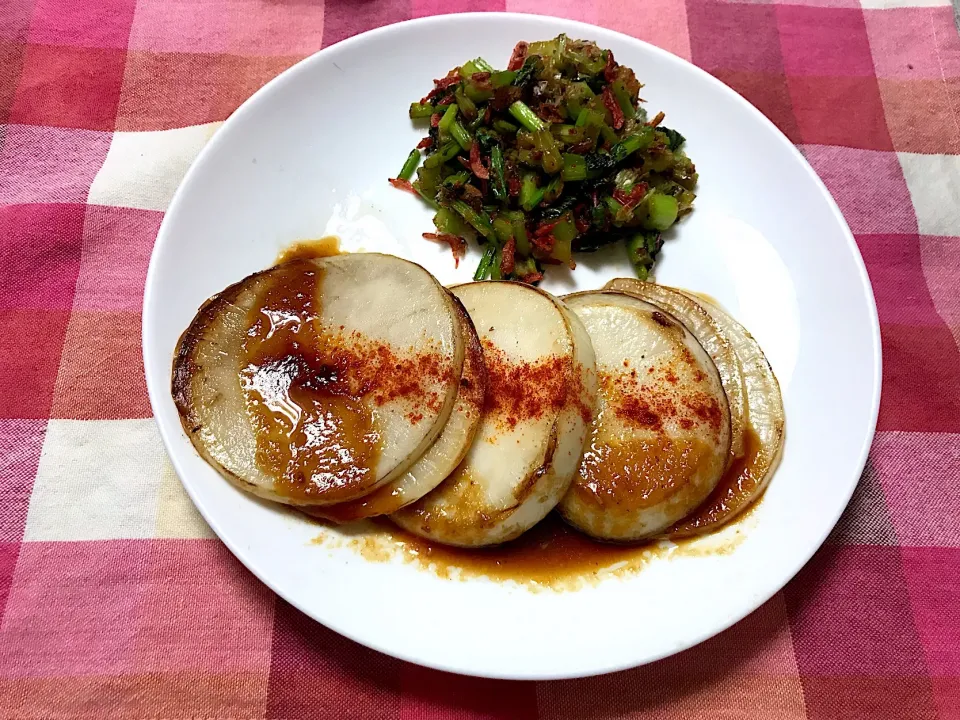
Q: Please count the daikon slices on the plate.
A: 6